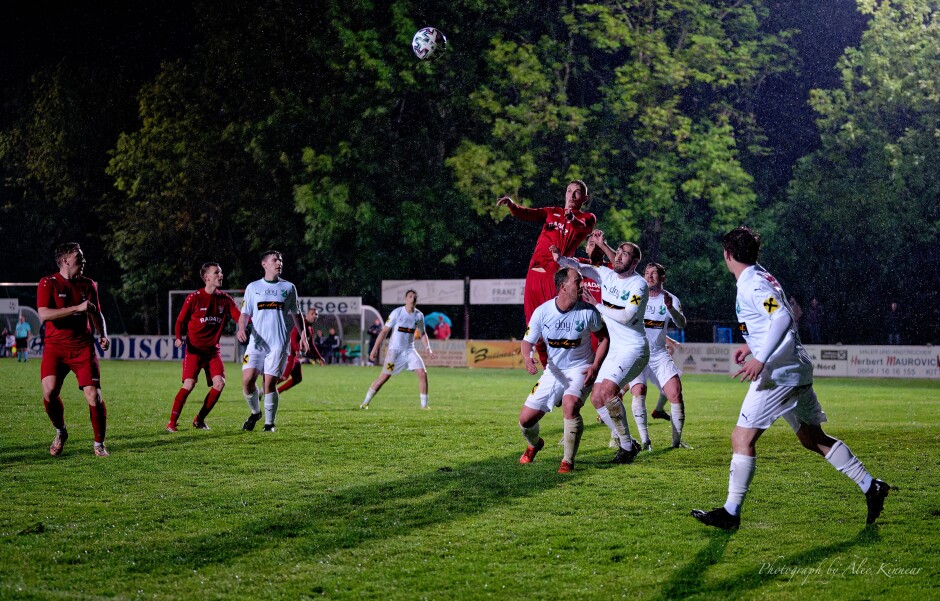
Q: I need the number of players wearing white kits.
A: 6